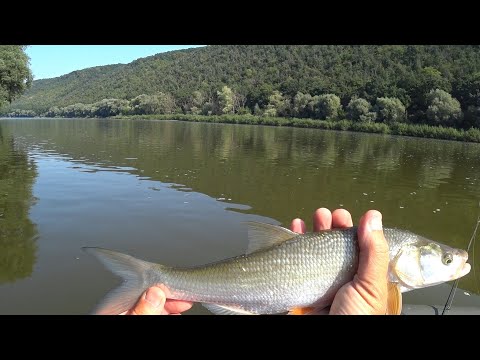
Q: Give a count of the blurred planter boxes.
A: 0